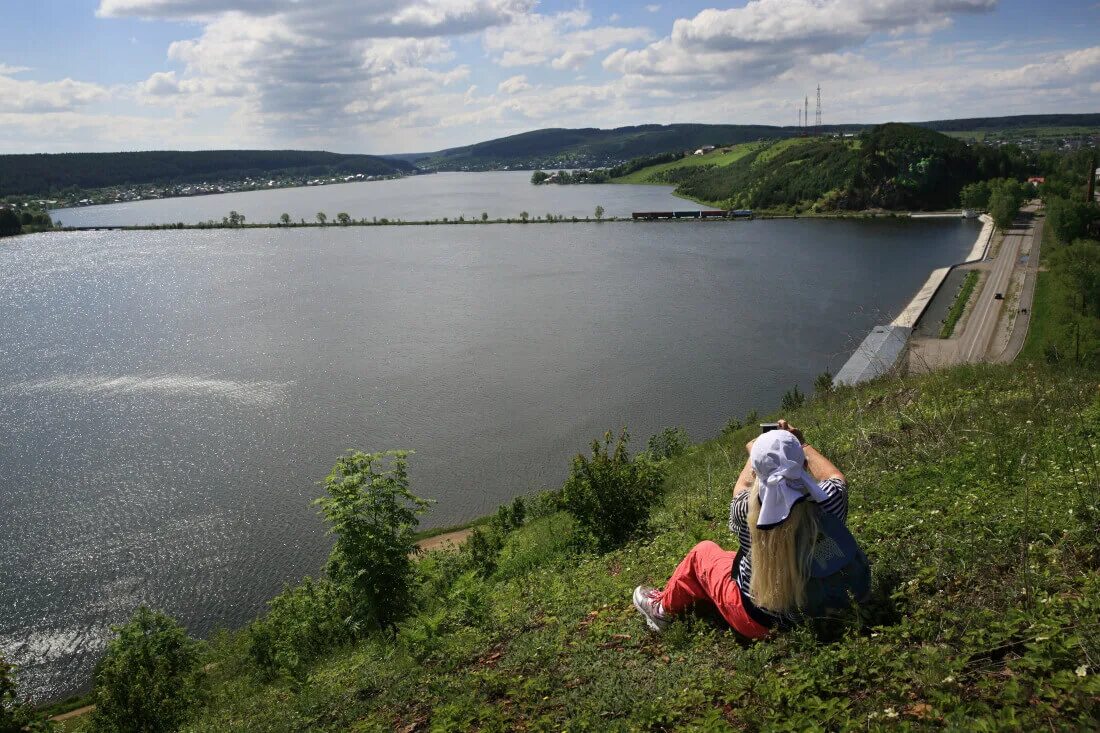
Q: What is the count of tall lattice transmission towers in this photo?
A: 3